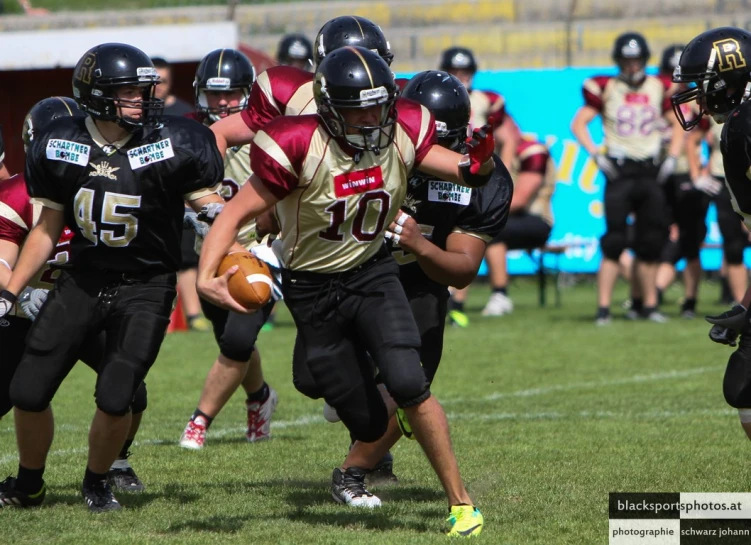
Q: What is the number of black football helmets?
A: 11